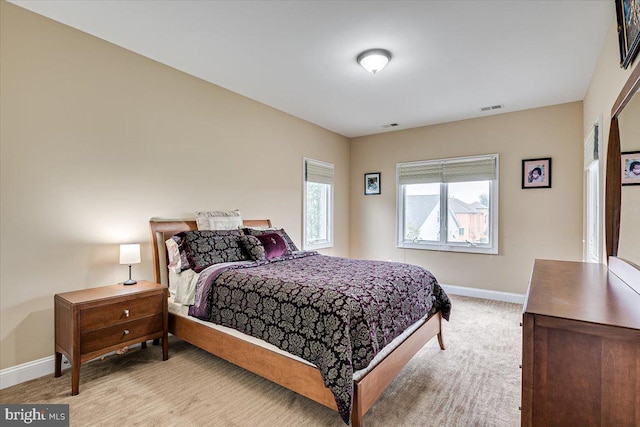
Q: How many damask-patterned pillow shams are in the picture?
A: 2